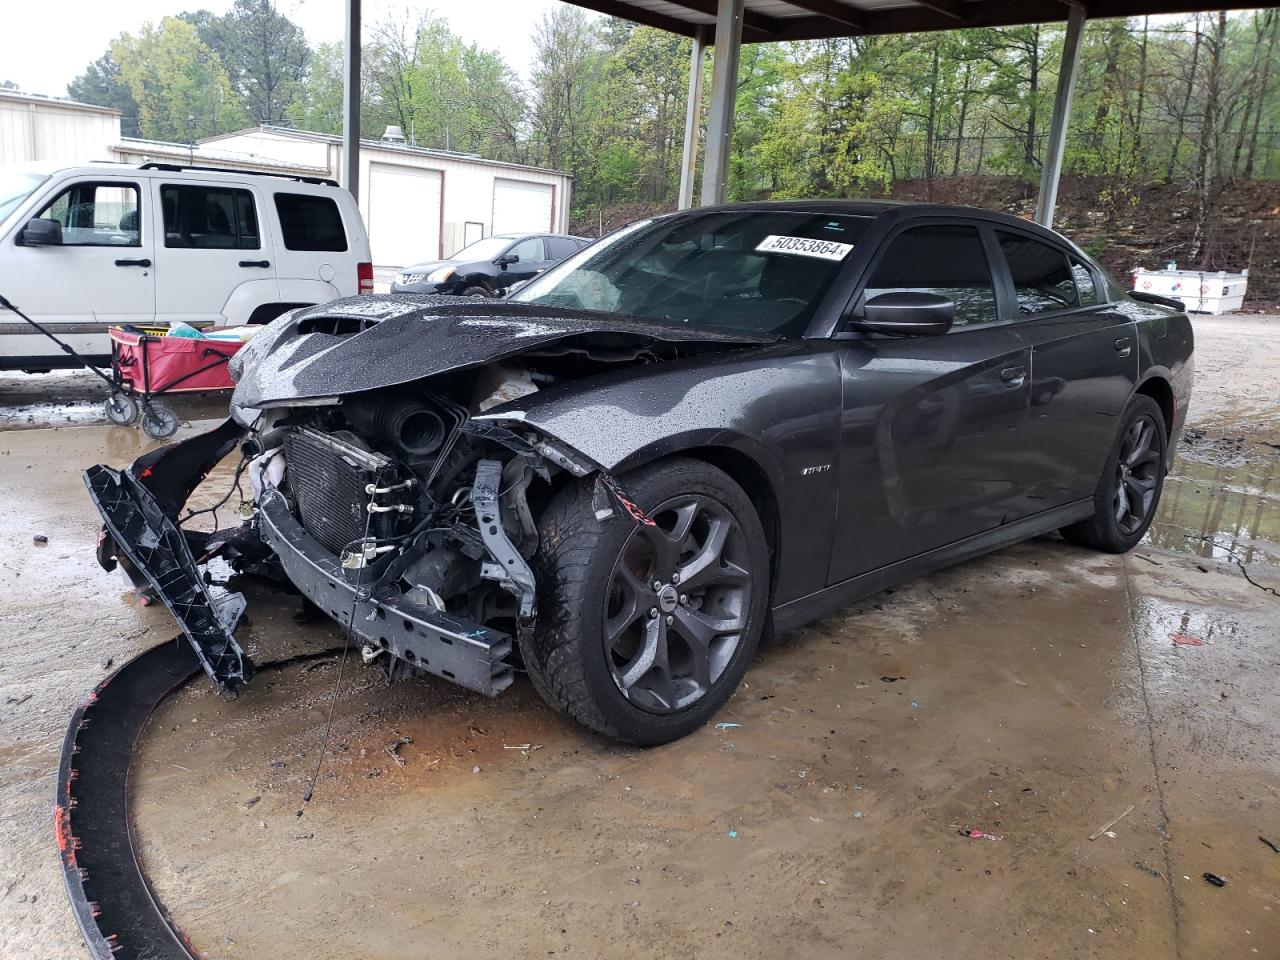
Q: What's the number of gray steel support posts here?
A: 4